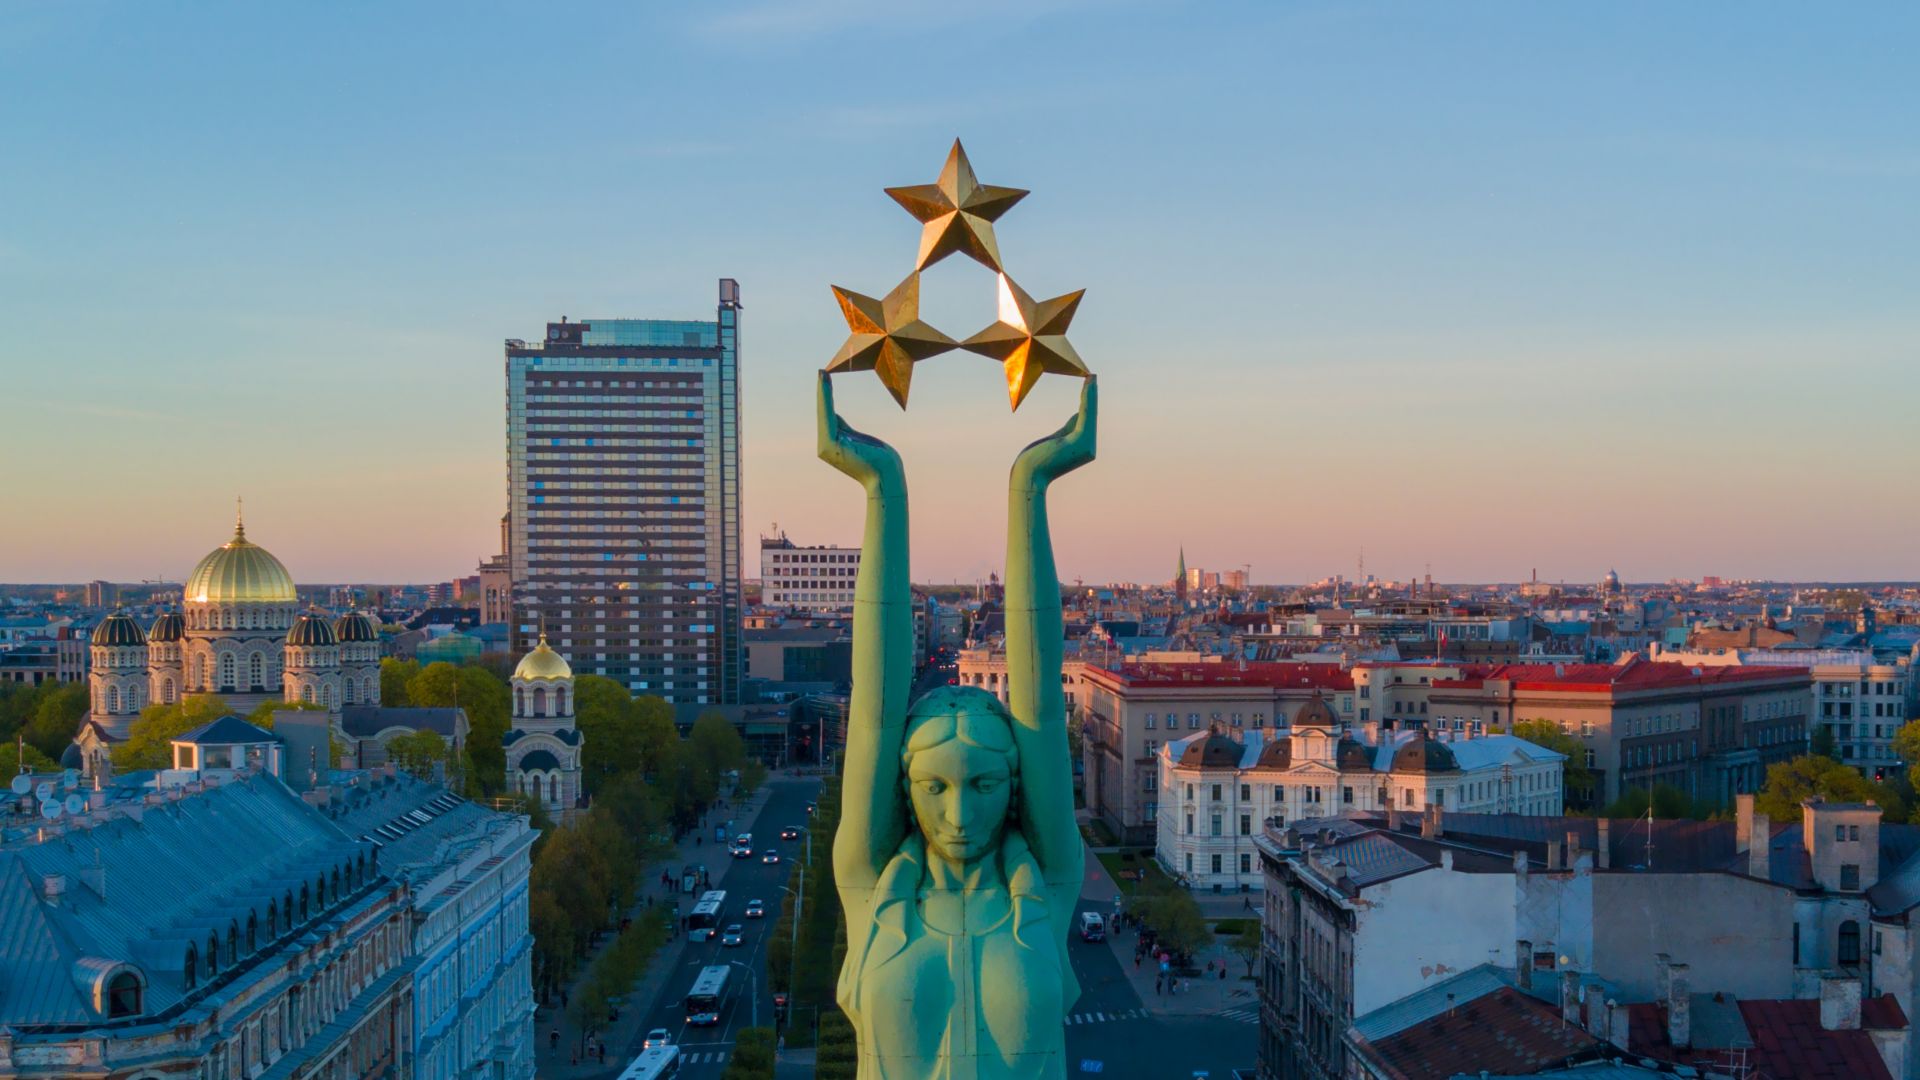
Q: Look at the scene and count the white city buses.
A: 3